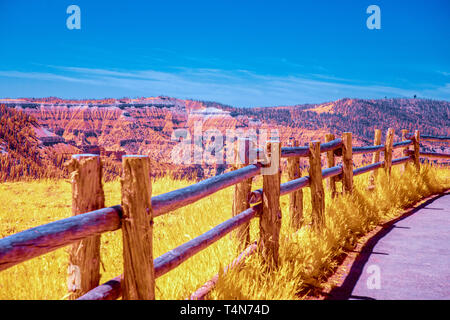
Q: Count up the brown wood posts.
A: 12